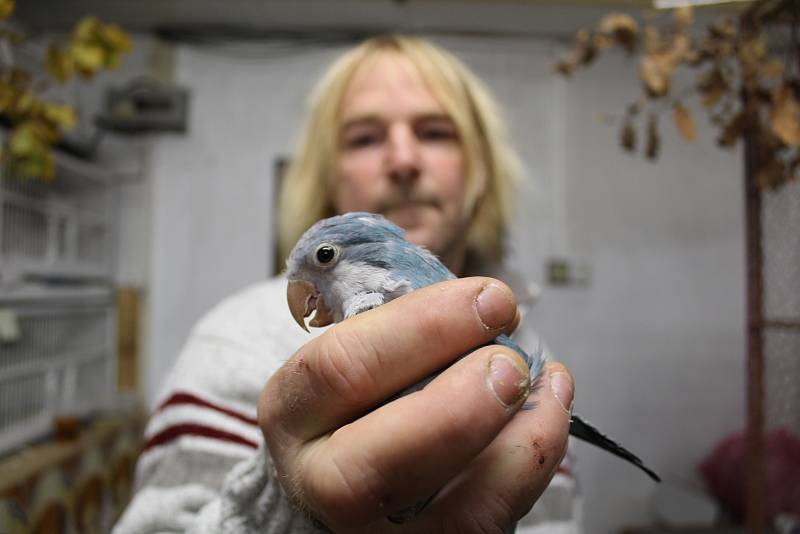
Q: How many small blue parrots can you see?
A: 1